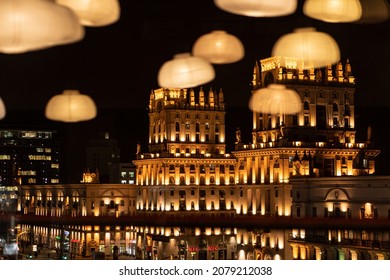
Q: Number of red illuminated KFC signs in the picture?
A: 2